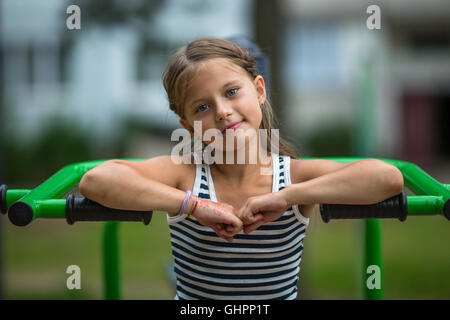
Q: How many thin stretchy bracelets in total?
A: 2